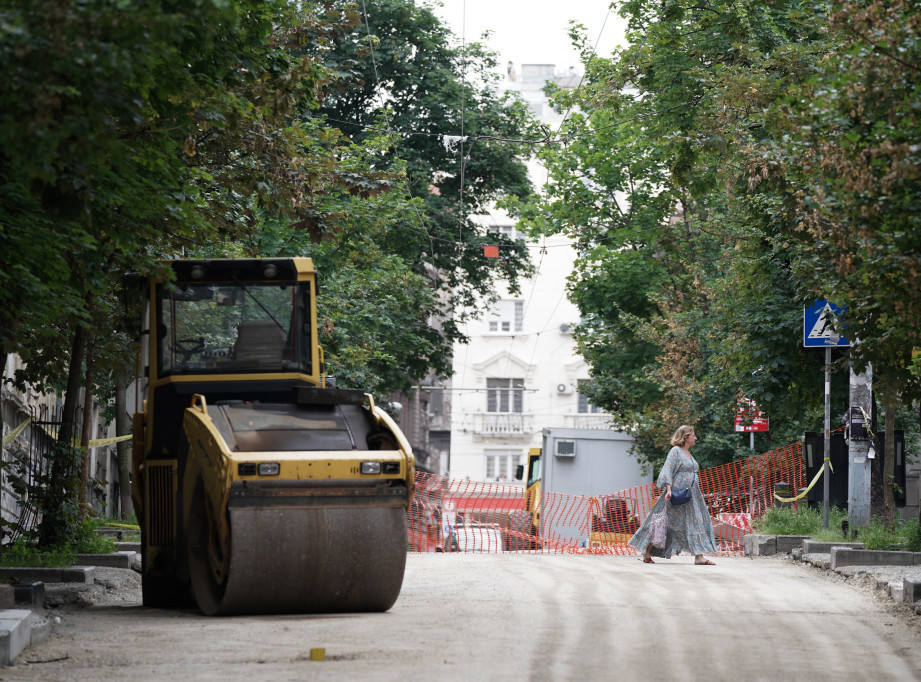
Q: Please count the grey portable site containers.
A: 1